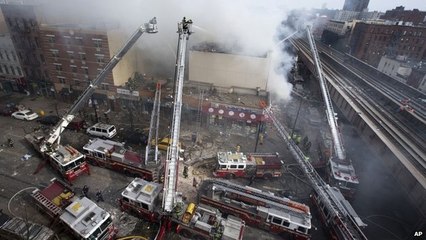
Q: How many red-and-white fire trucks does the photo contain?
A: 8